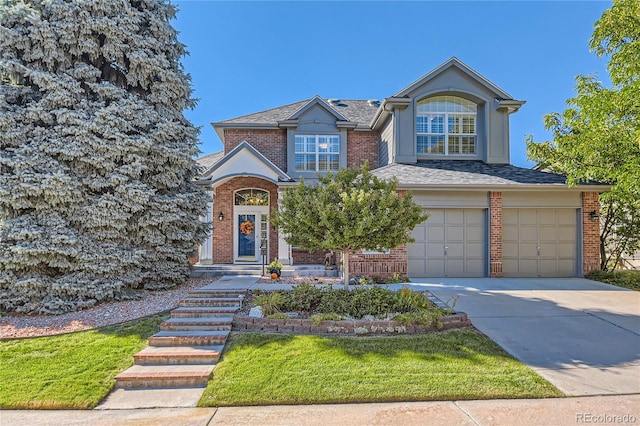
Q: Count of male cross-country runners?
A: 0